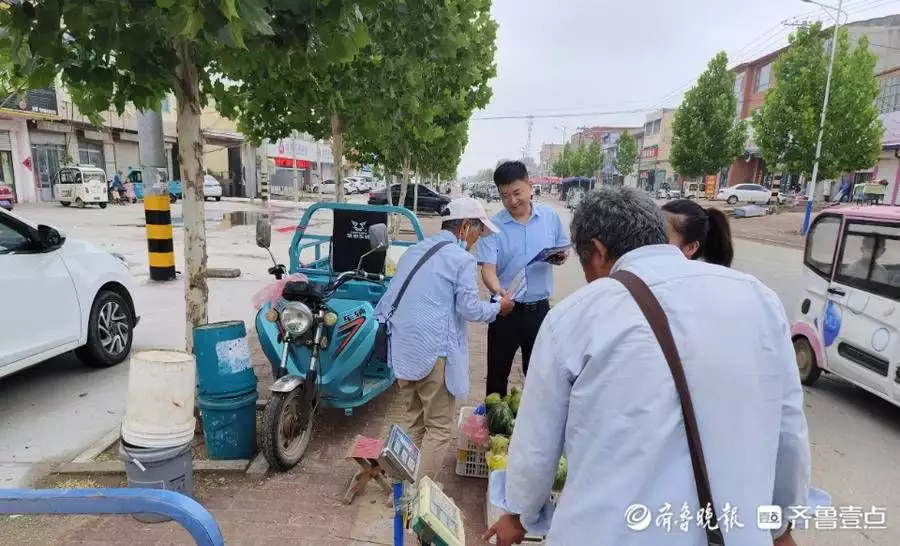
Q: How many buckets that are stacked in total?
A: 4